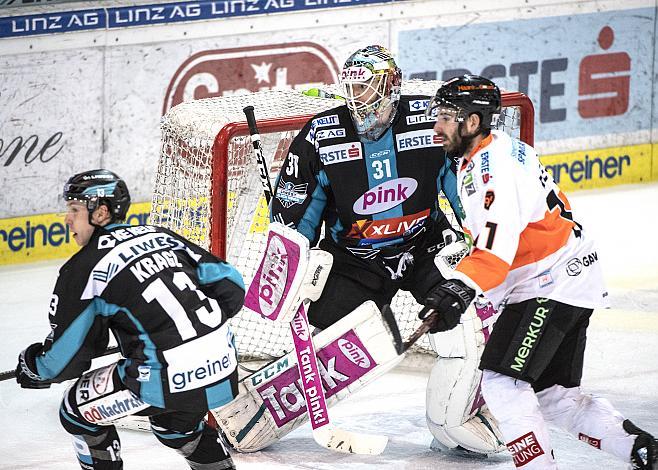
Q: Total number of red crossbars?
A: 1